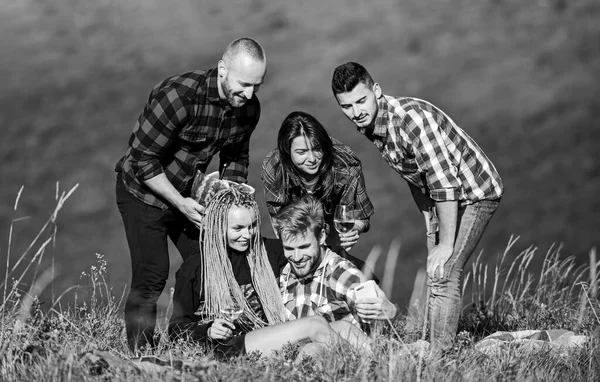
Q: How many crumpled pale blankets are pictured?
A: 1